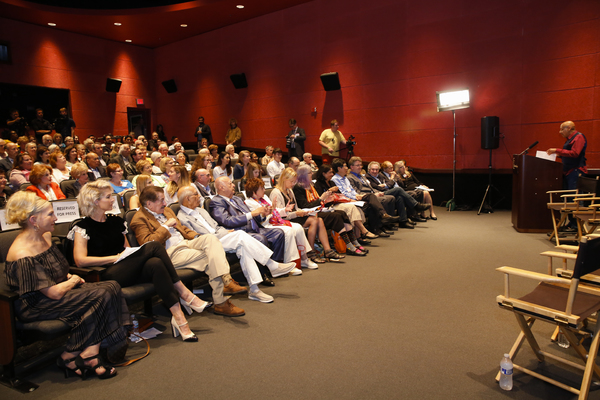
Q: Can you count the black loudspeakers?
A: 5